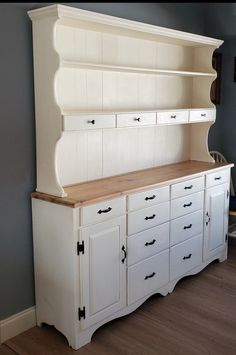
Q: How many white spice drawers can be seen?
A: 4